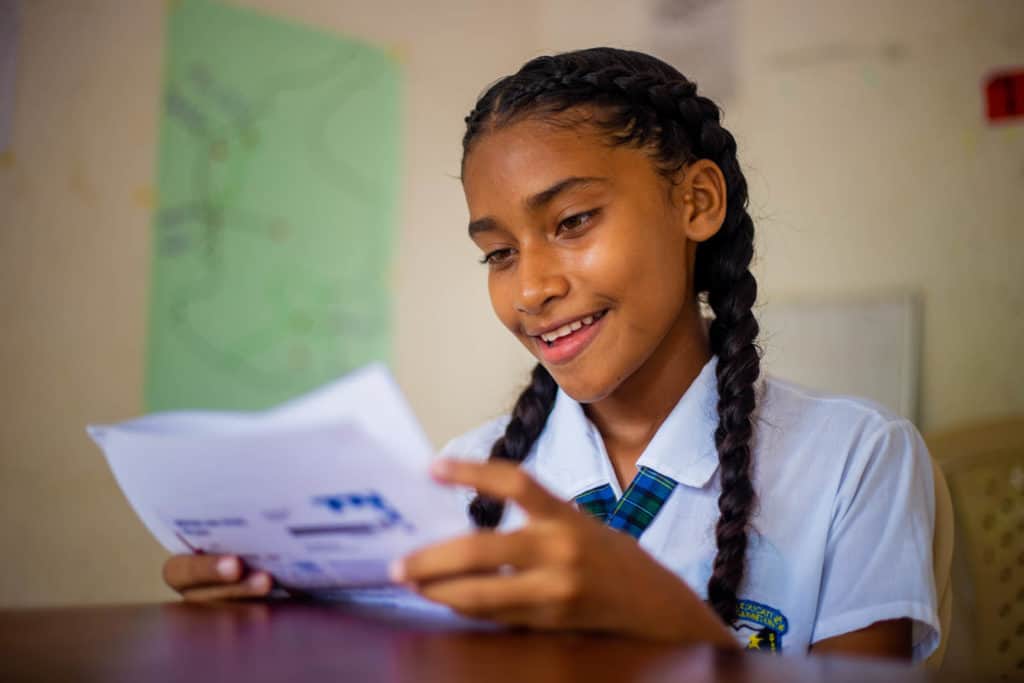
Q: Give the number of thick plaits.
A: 2